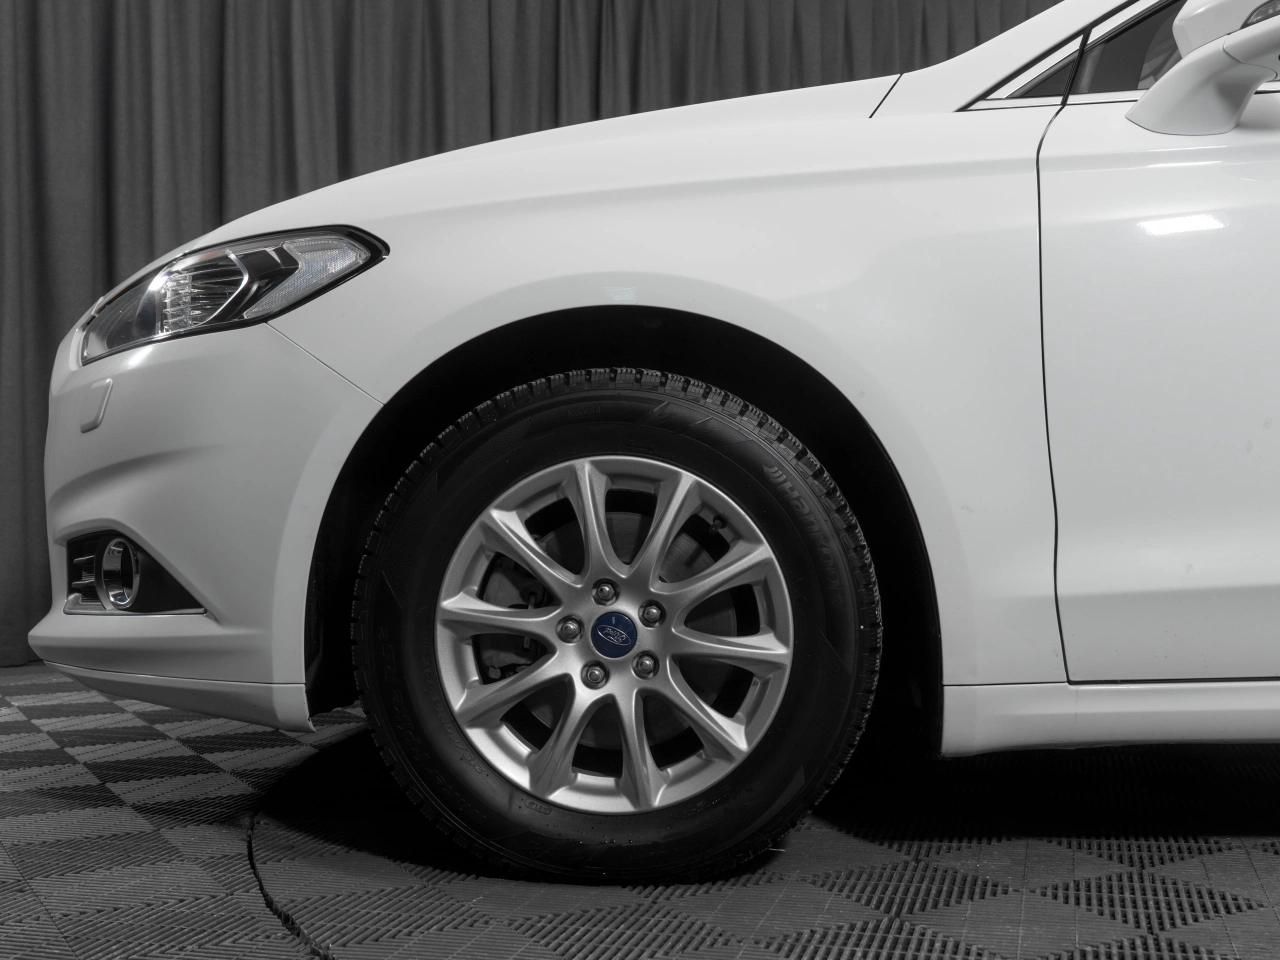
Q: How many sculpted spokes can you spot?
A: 10